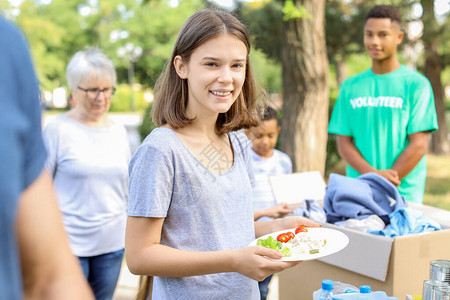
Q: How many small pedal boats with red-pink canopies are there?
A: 0